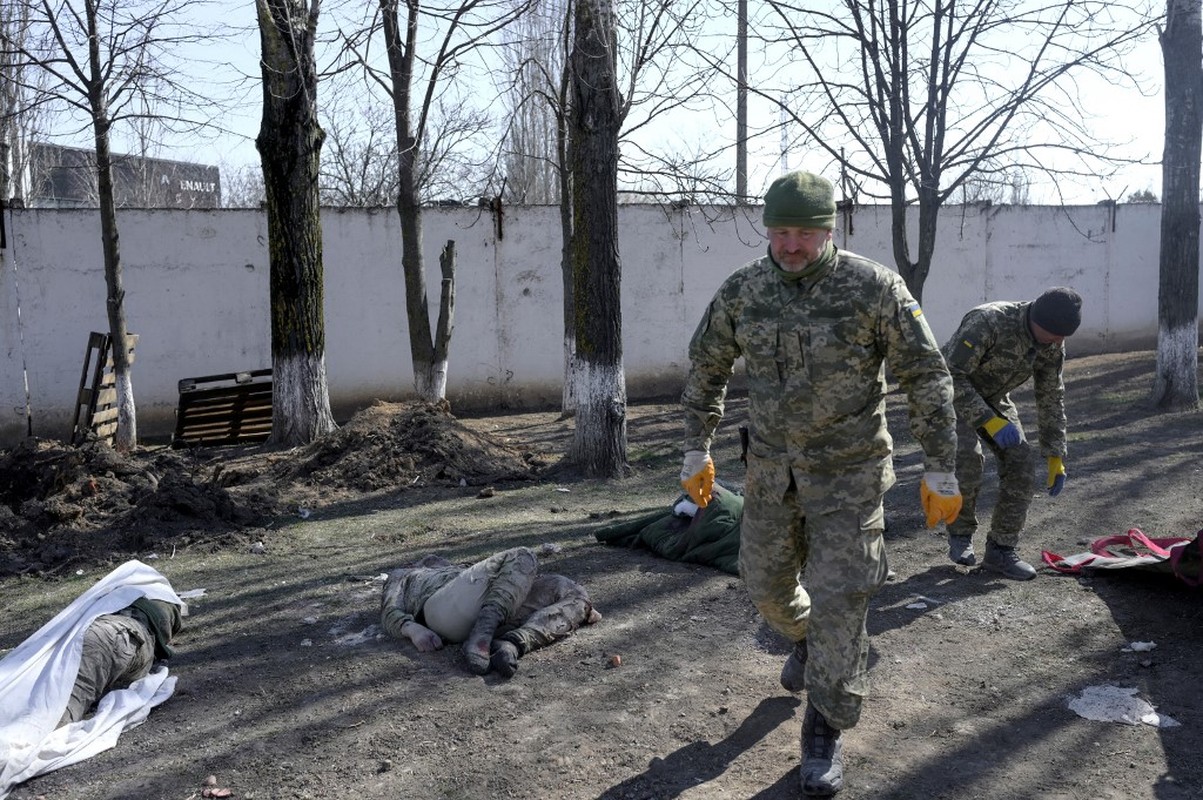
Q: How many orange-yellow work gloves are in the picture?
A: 2